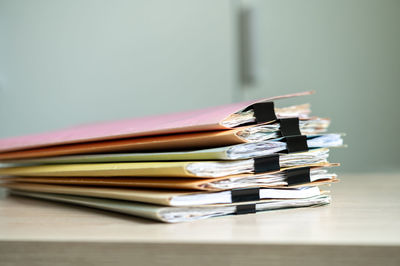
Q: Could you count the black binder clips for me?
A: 7